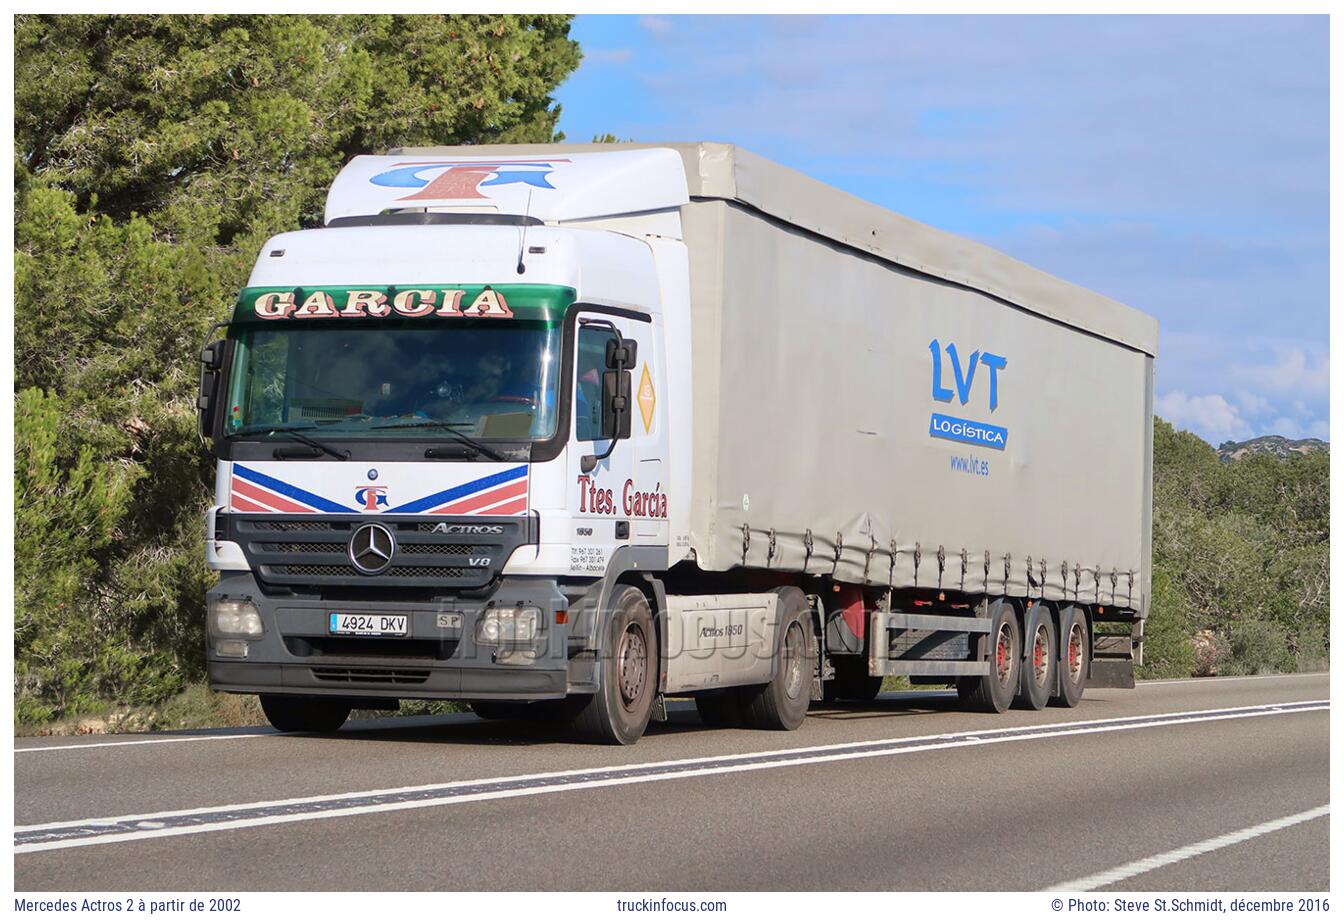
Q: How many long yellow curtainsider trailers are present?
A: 0